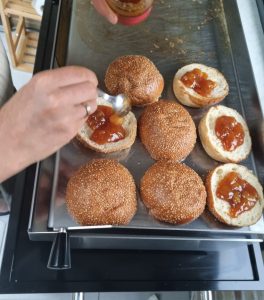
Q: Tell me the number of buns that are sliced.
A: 4